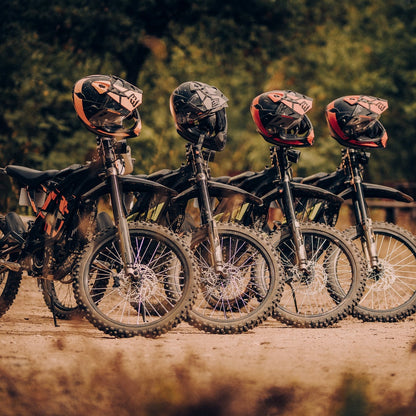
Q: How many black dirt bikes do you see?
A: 4